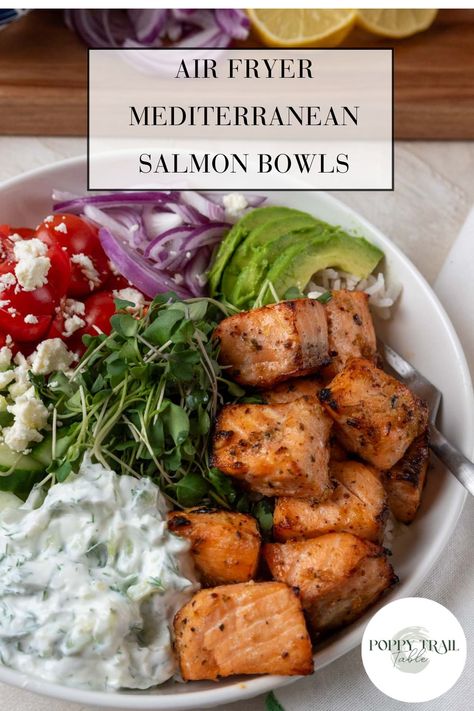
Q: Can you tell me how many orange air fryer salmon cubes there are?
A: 10